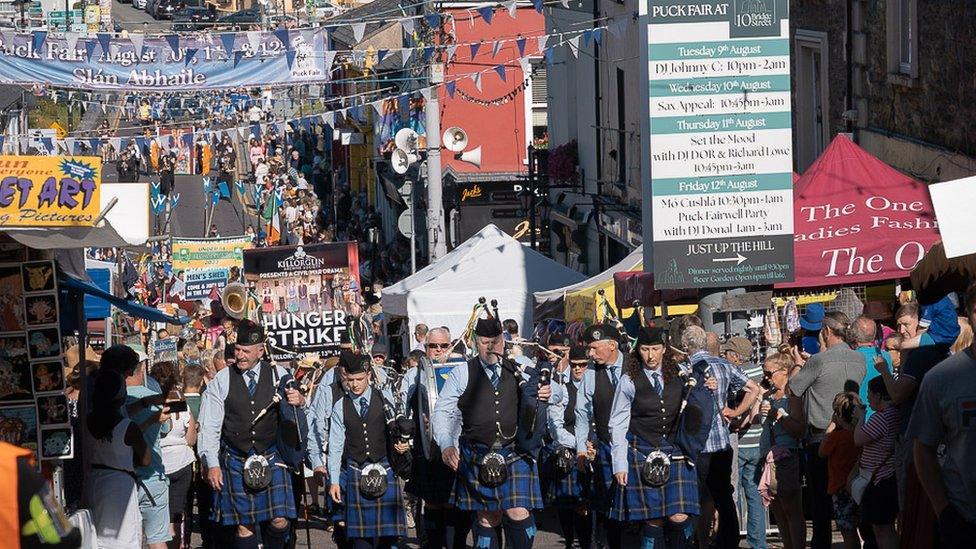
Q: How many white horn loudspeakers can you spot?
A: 4